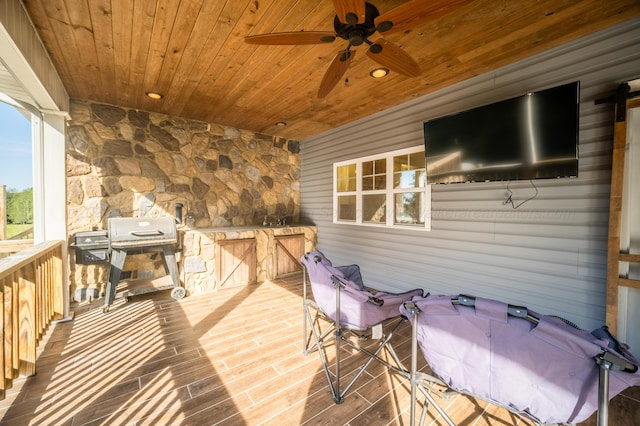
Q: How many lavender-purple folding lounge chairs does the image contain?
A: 2